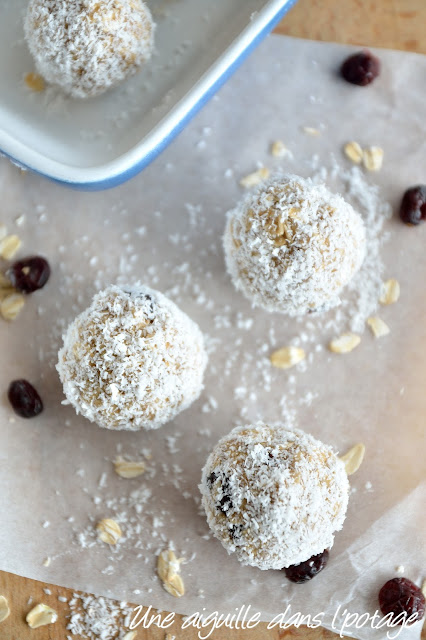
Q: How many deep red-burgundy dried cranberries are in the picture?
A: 6